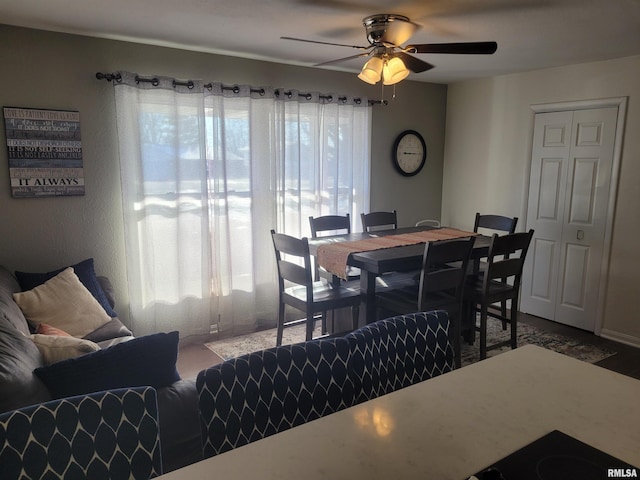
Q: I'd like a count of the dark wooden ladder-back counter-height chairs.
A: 6